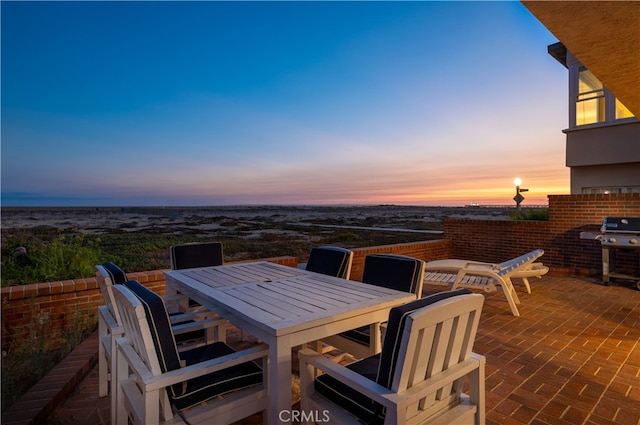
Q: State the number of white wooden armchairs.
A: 6